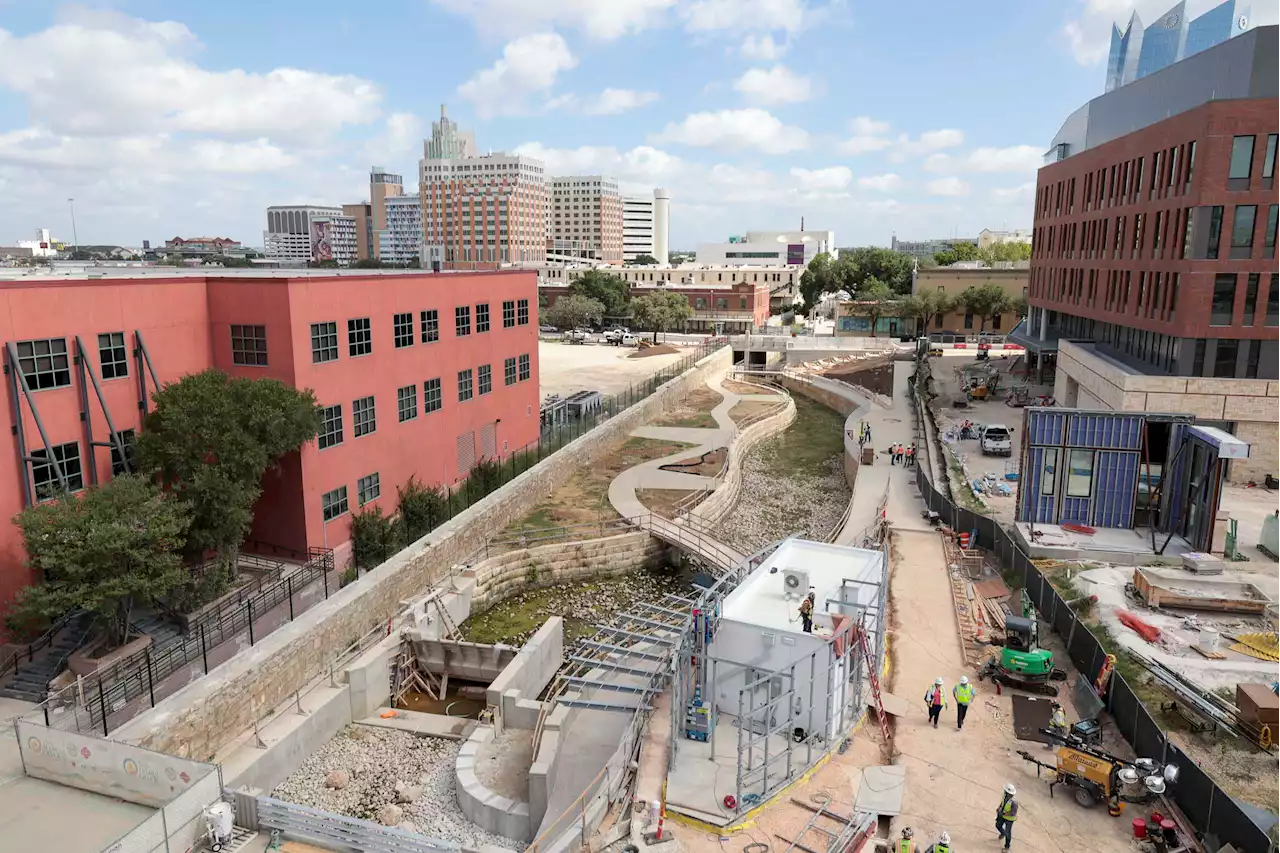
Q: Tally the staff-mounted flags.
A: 0